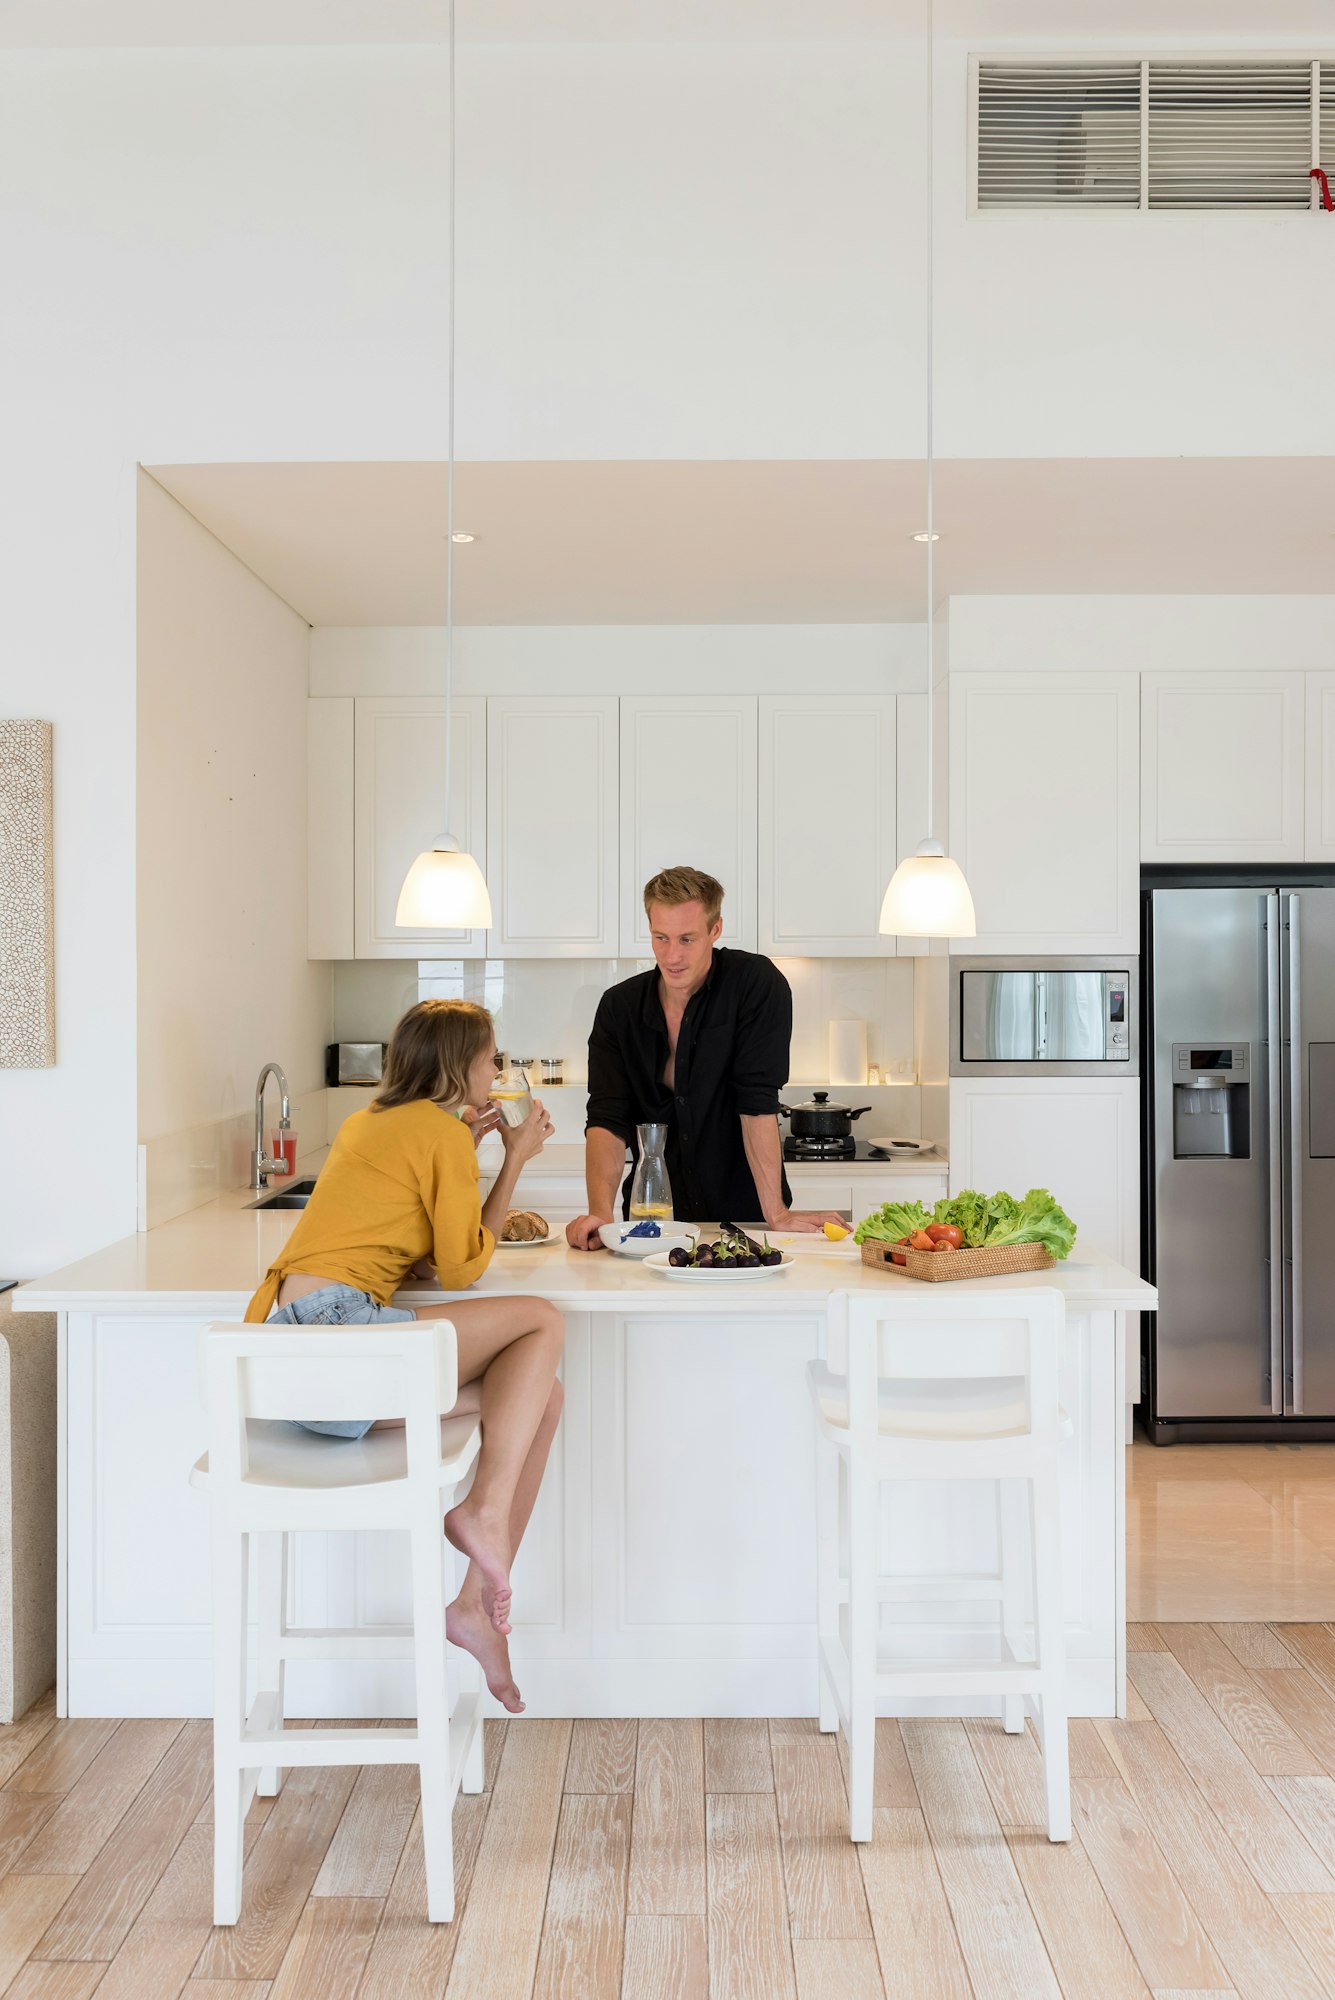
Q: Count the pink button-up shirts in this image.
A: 0